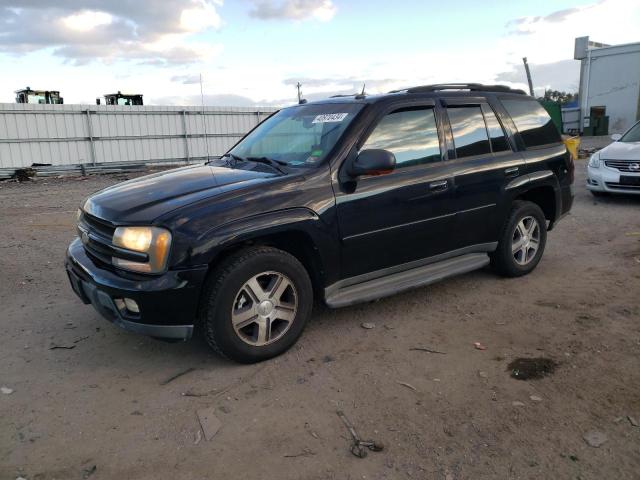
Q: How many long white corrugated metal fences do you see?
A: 1